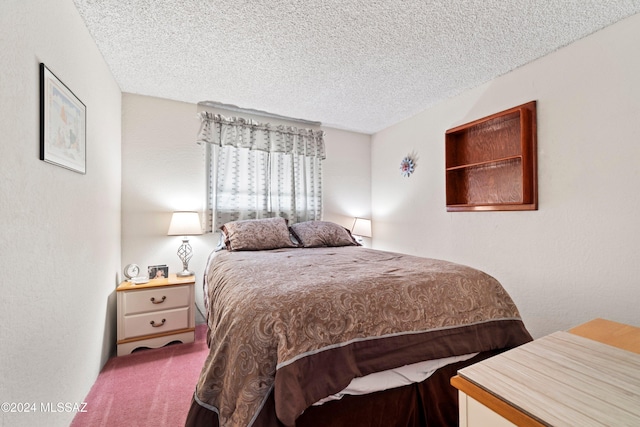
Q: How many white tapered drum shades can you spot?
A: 2